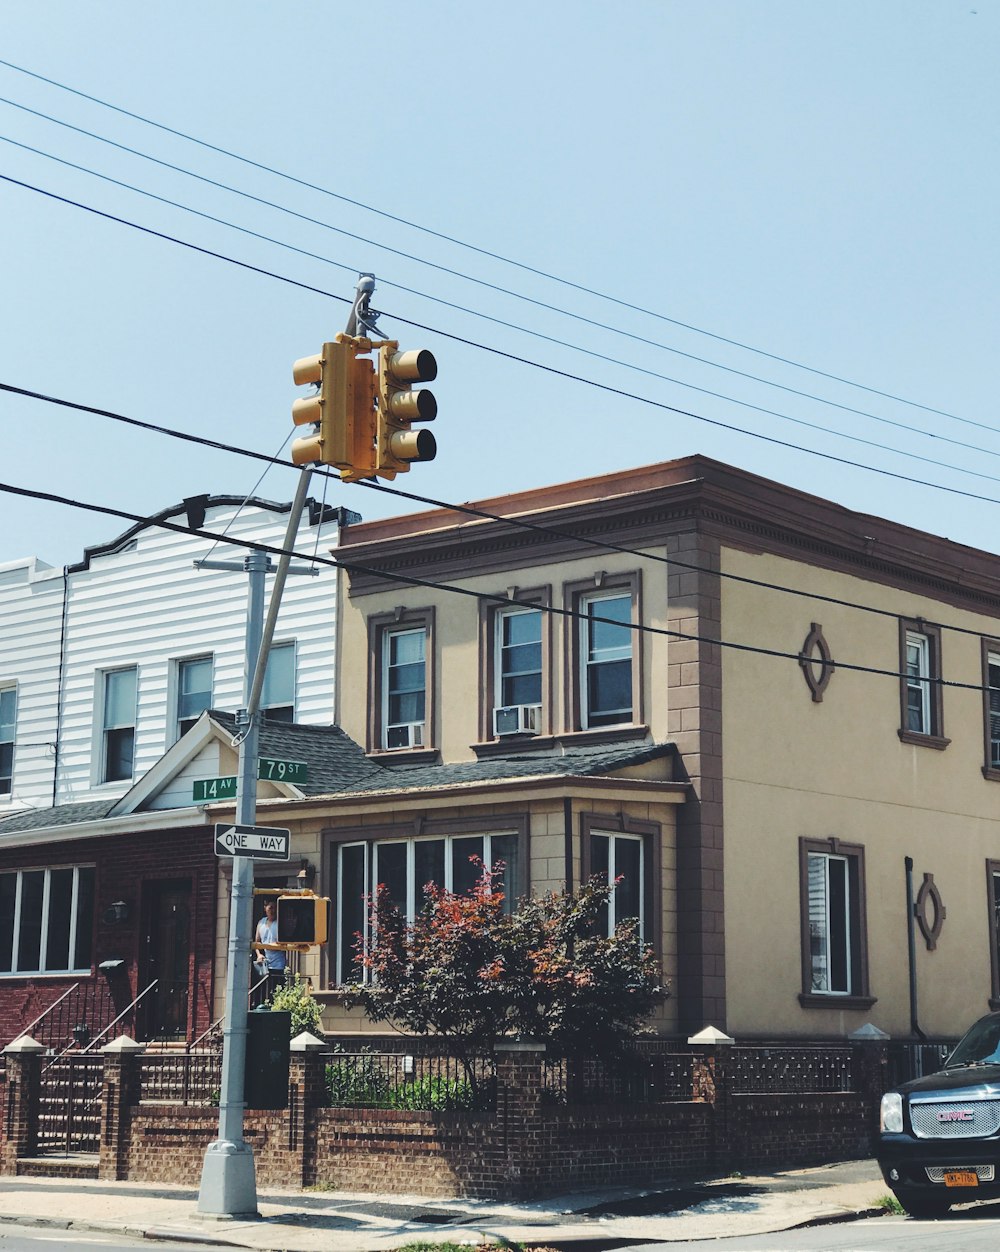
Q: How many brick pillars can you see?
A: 6